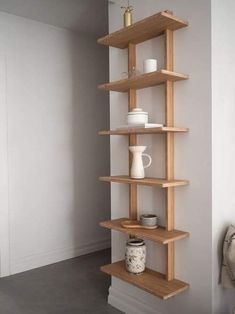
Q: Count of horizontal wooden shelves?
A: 6